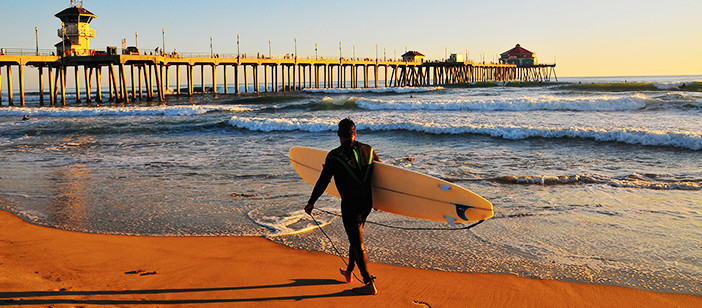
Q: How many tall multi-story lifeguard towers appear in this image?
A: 1